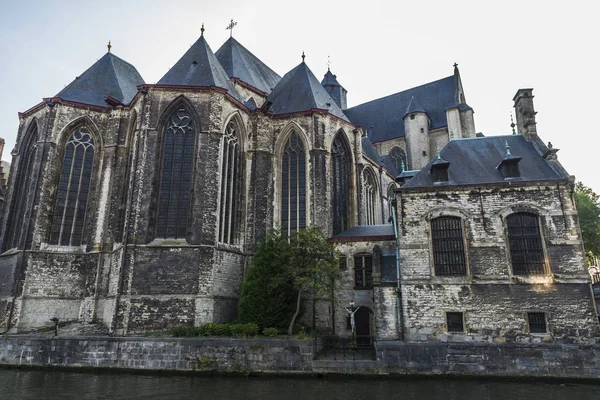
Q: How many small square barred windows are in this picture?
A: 2